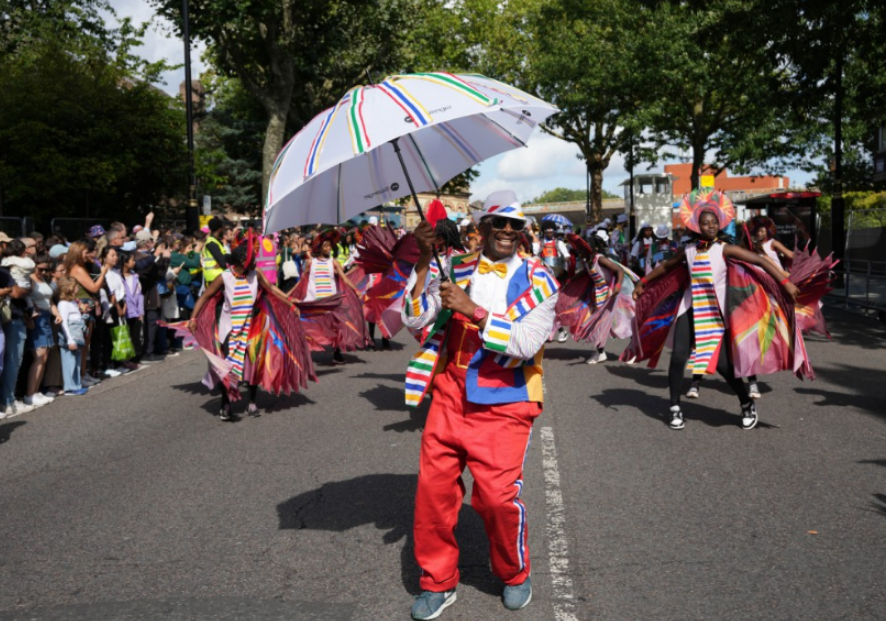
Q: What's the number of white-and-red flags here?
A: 0